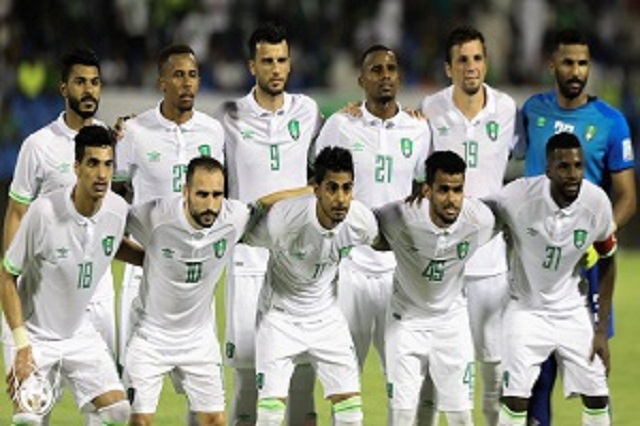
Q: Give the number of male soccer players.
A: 11